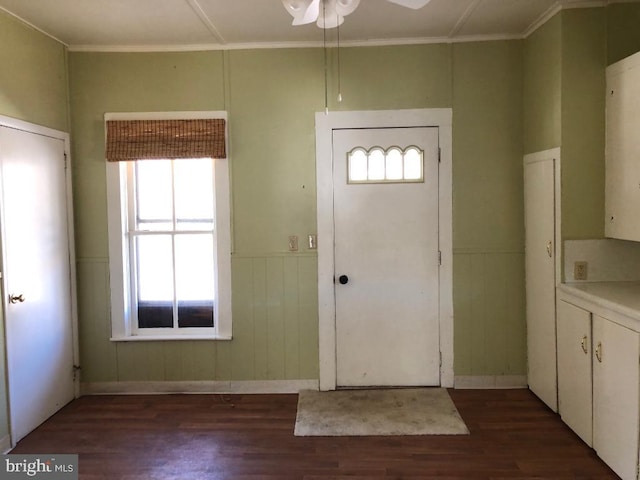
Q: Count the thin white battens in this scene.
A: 2